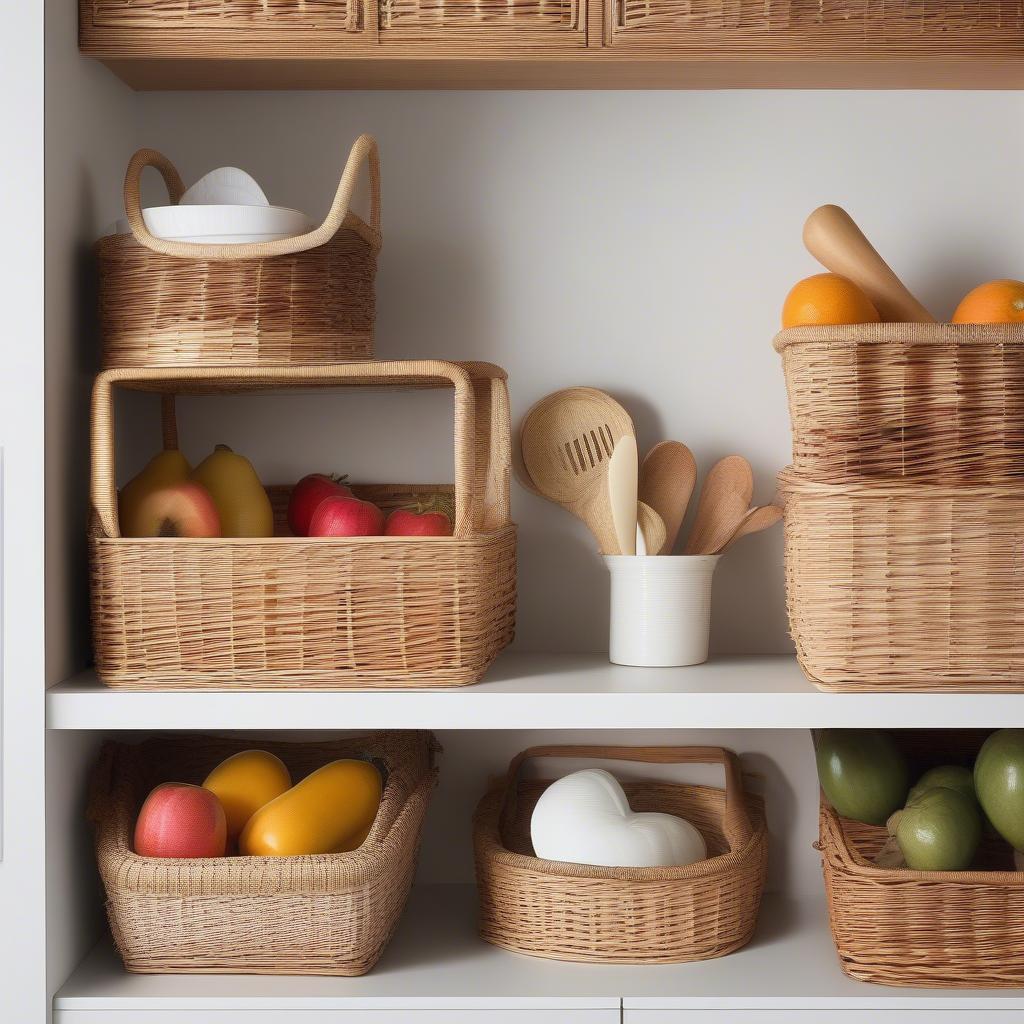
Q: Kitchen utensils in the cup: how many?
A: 6